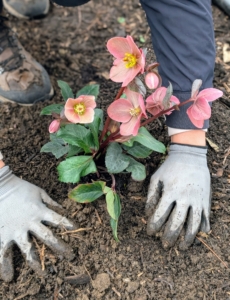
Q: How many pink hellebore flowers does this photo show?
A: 5